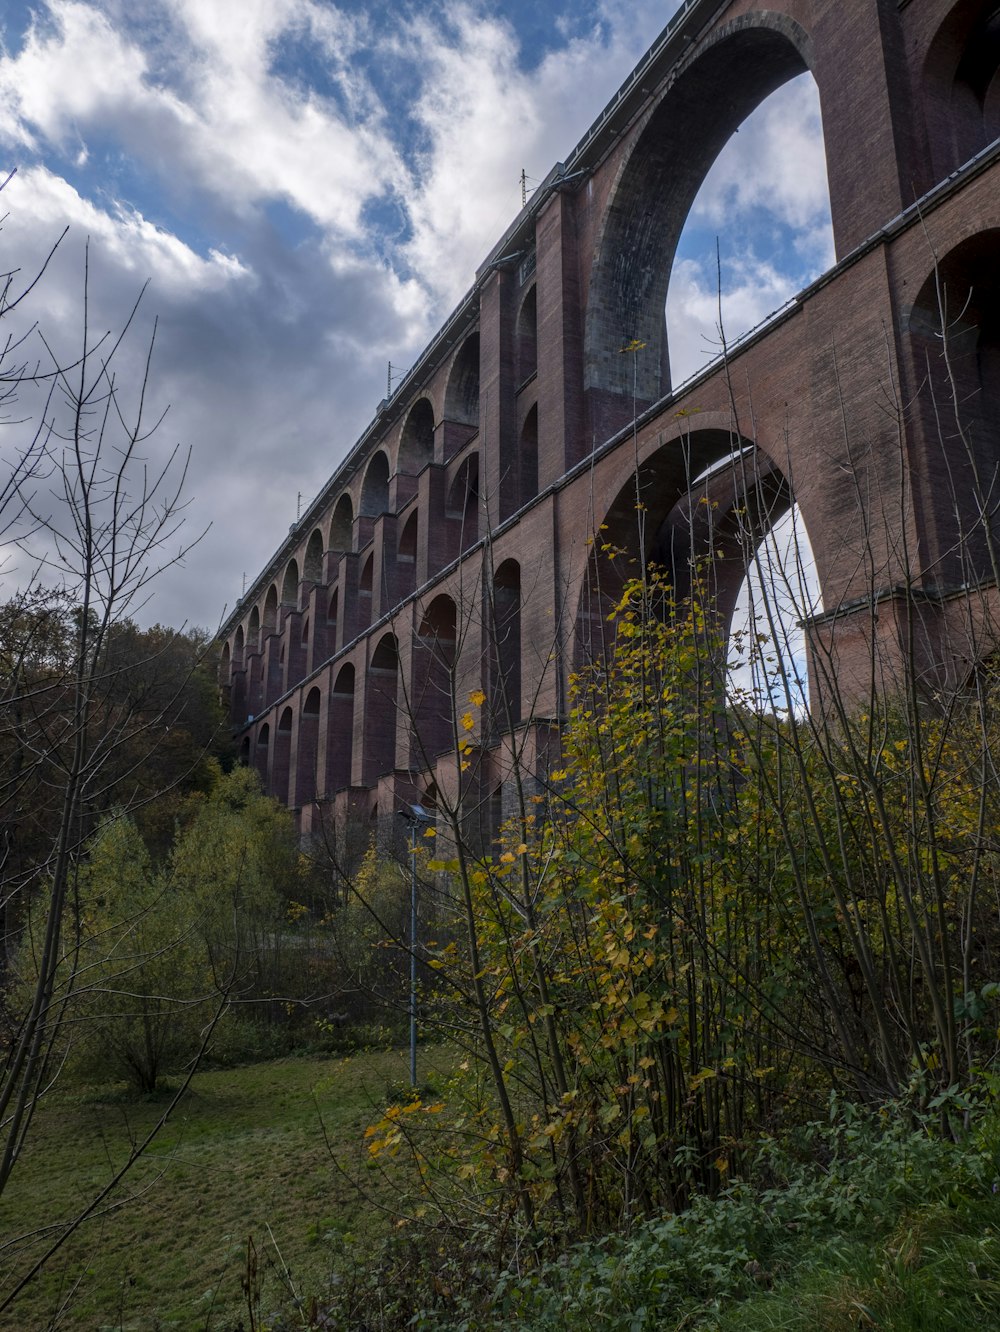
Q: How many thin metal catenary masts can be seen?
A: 4